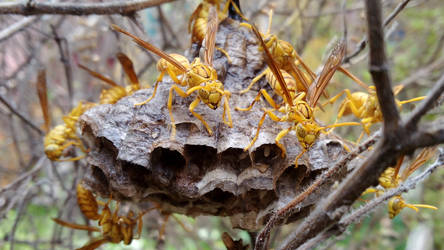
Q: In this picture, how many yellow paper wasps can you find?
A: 9